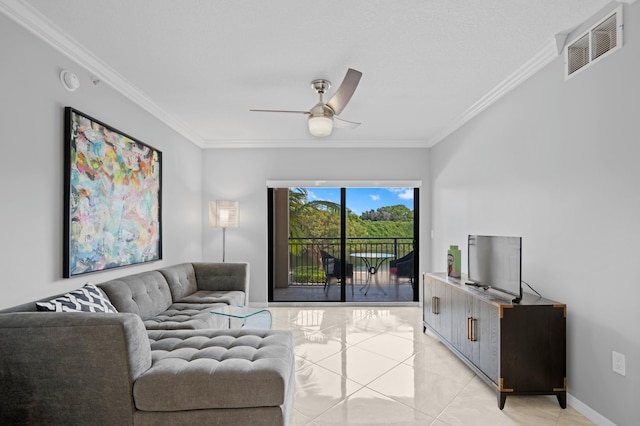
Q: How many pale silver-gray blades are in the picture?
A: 3